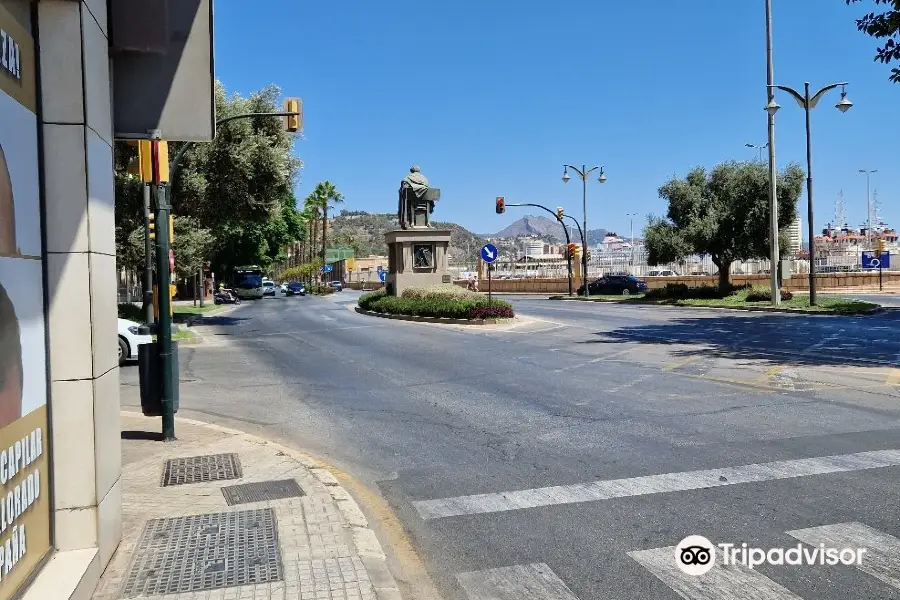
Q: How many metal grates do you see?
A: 3